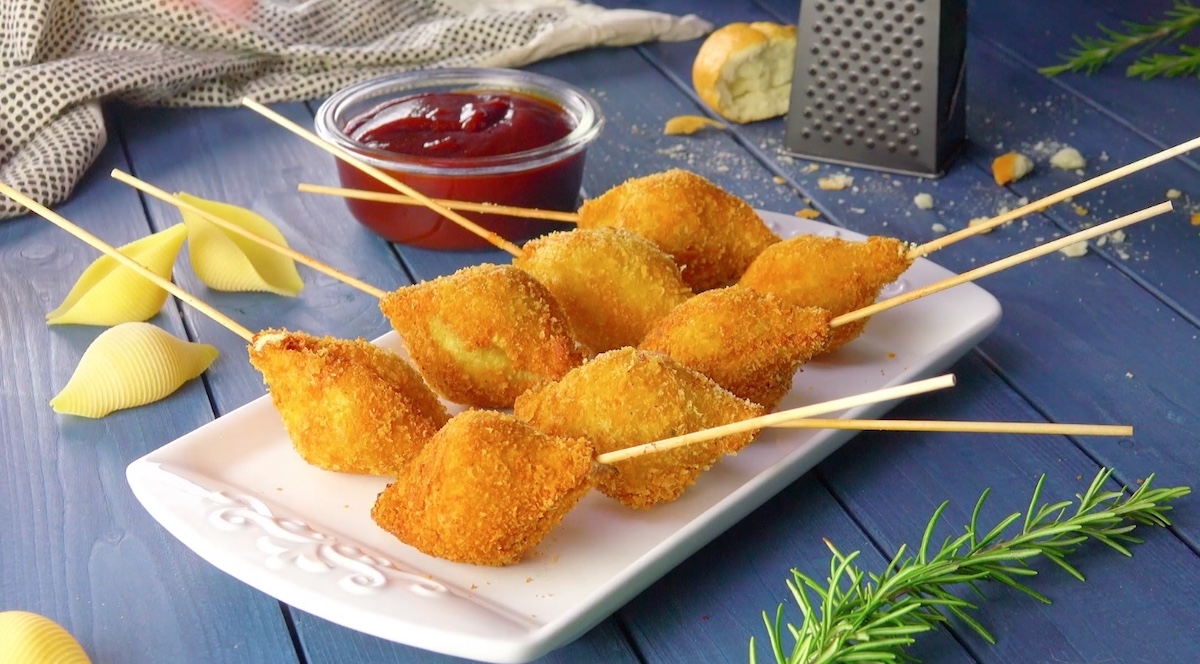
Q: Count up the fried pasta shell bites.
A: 8